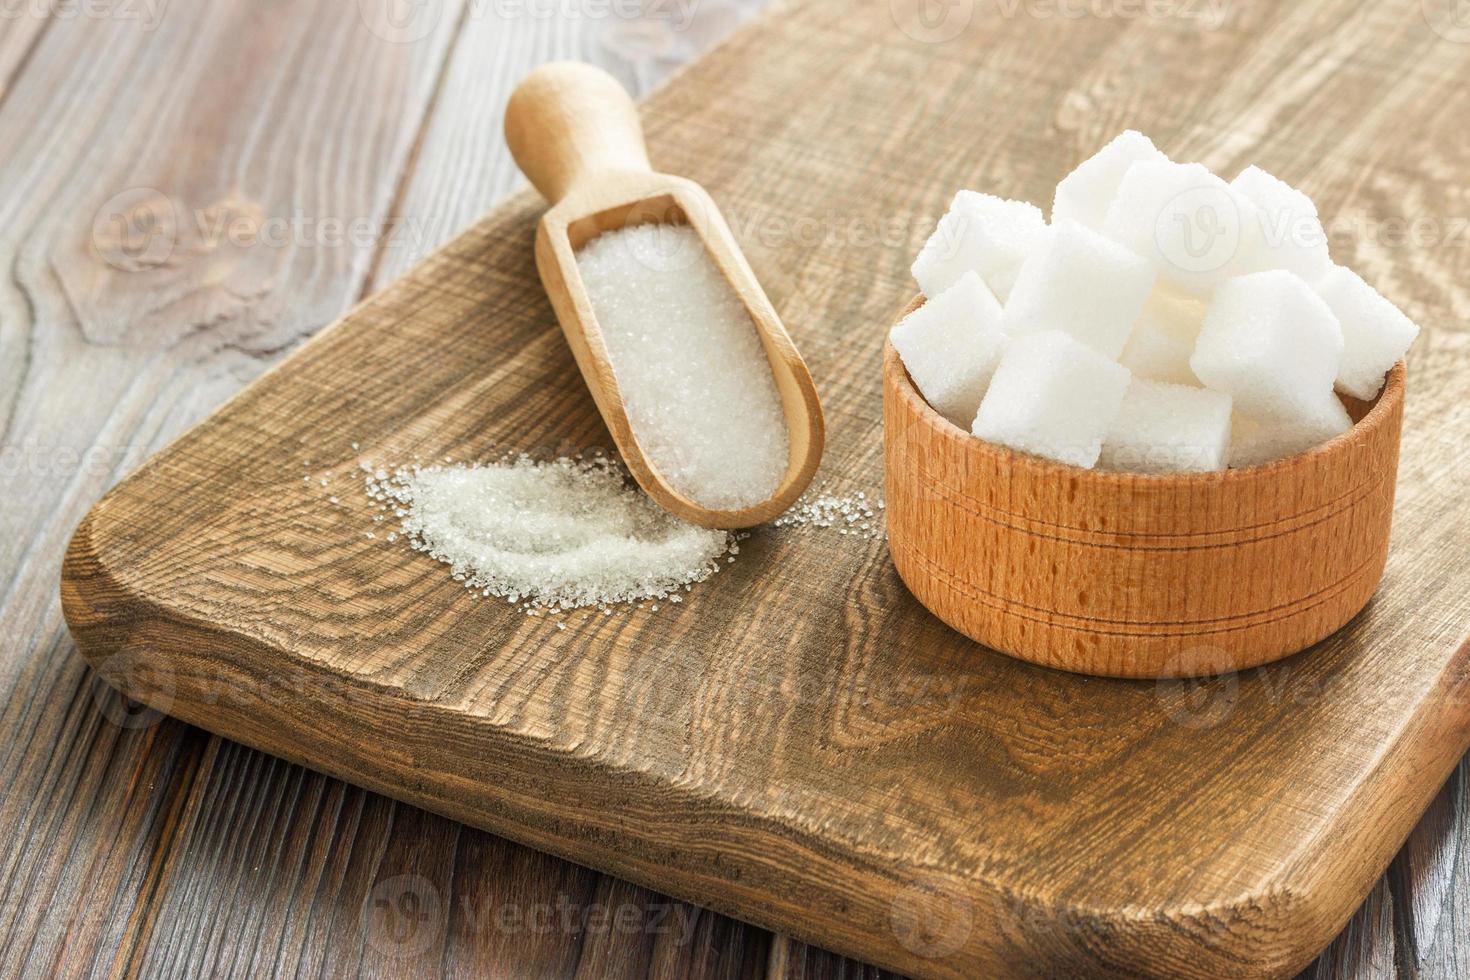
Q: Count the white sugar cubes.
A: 12